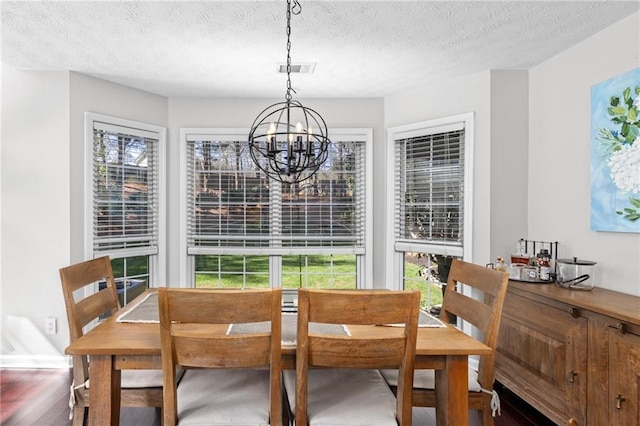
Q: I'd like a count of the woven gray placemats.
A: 3